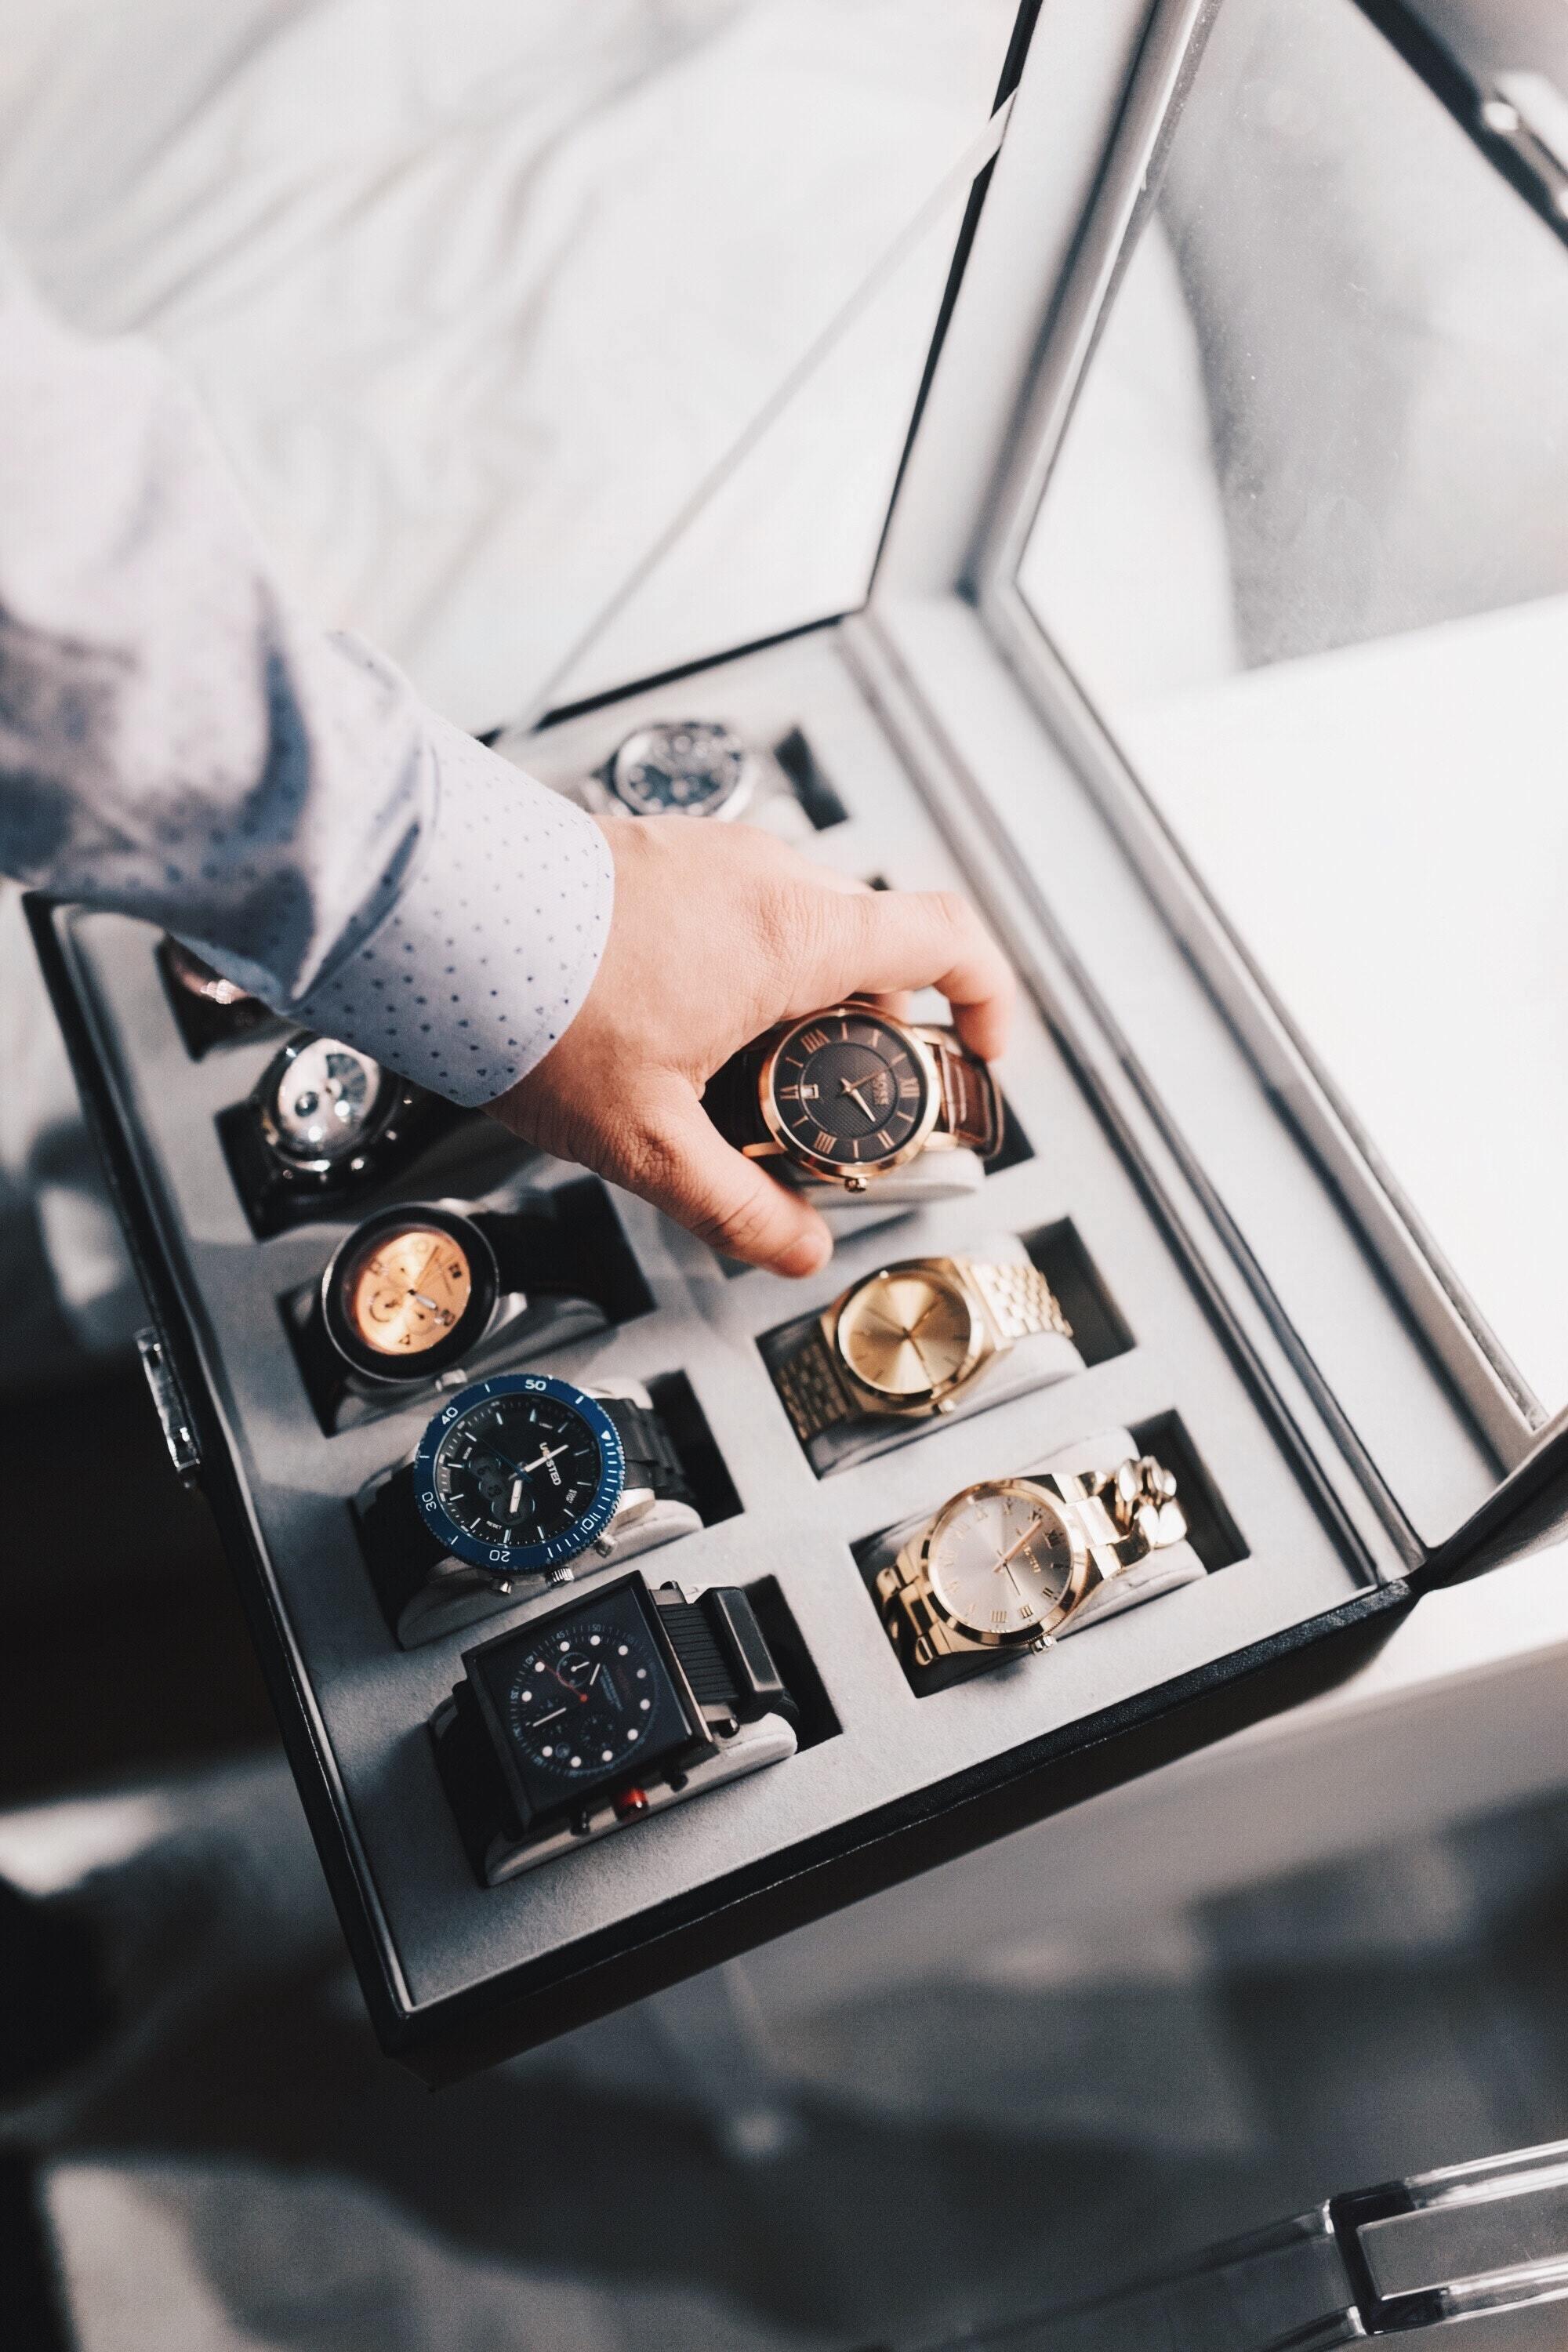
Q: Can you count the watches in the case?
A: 9